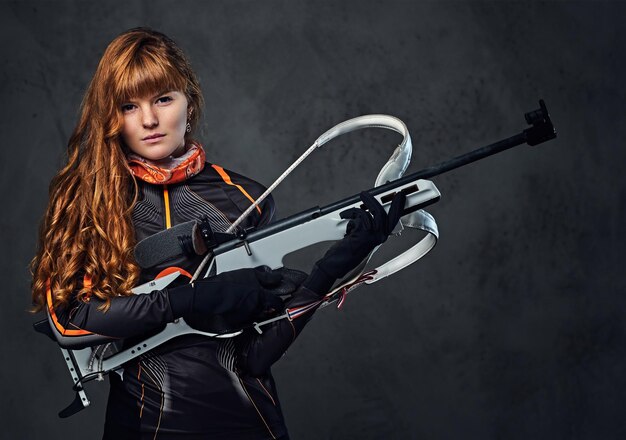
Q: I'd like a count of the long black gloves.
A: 2